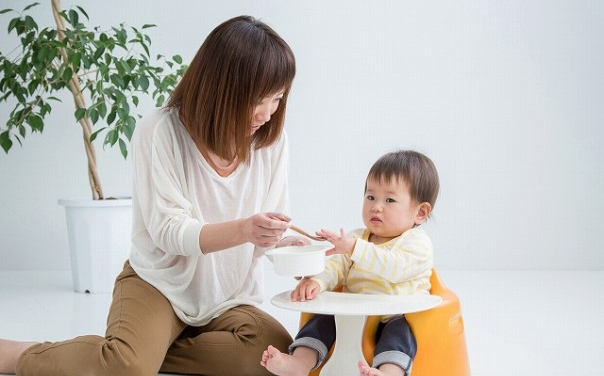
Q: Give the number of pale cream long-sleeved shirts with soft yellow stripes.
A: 1